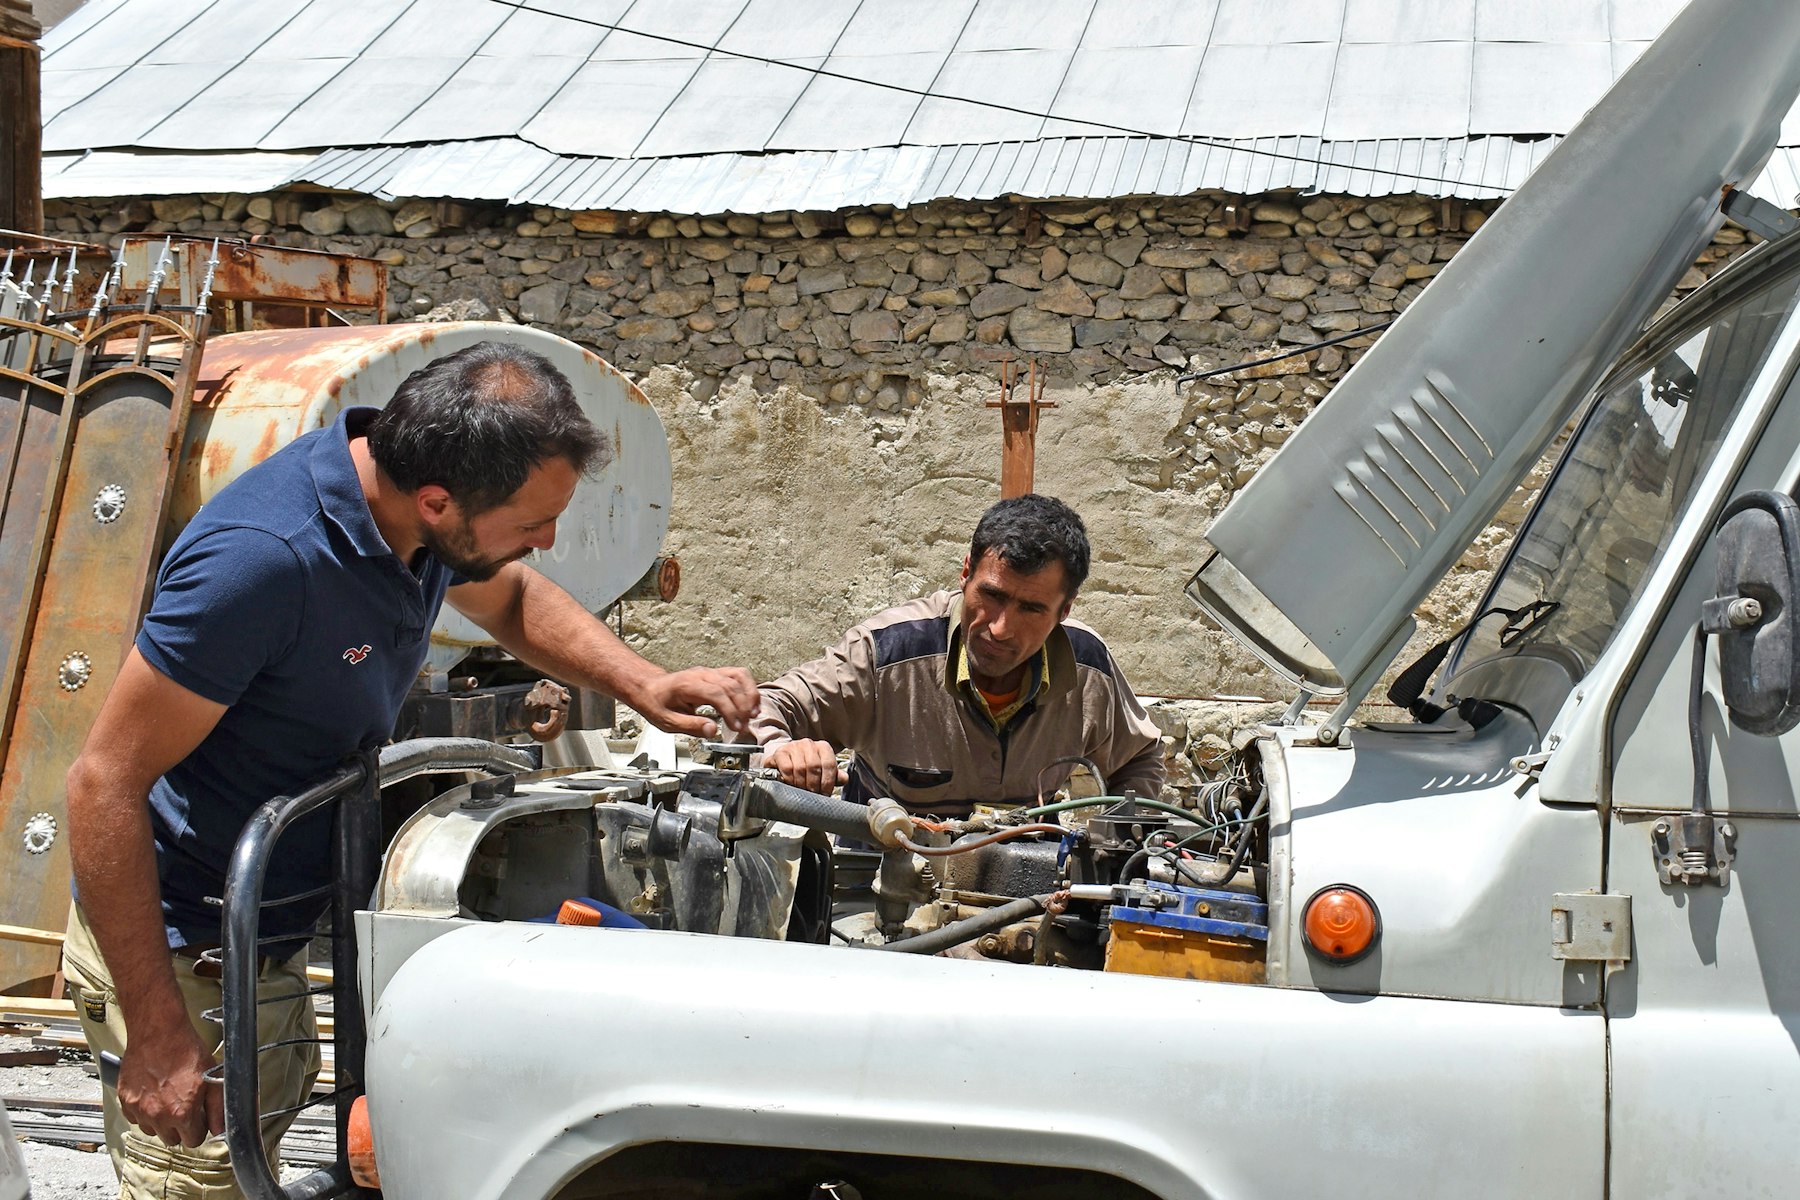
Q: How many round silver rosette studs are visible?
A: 3